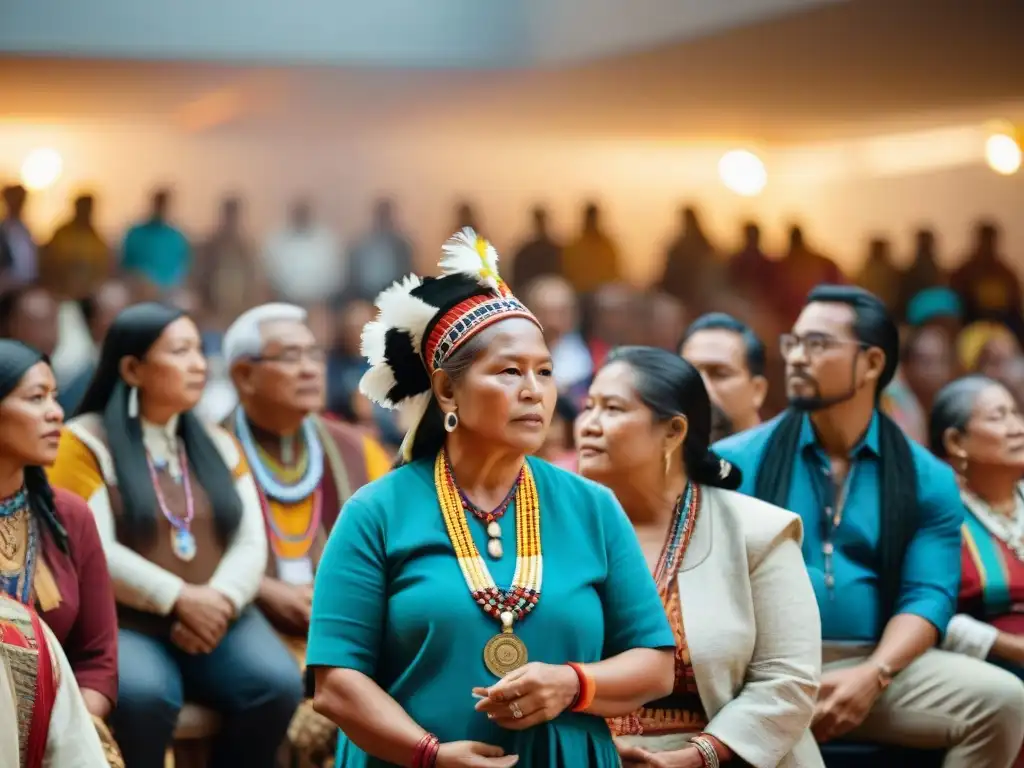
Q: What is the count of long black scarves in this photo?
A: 1